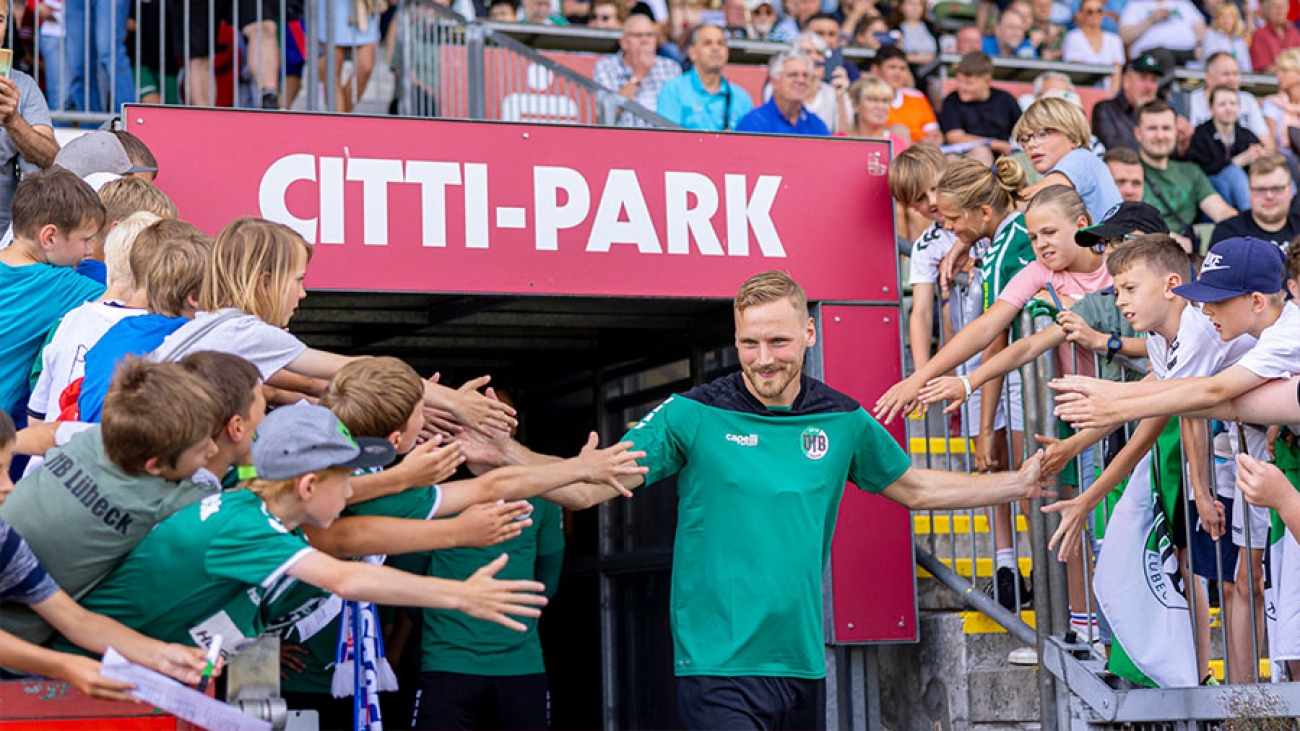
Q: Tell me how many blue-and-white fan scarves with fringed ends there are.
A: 1